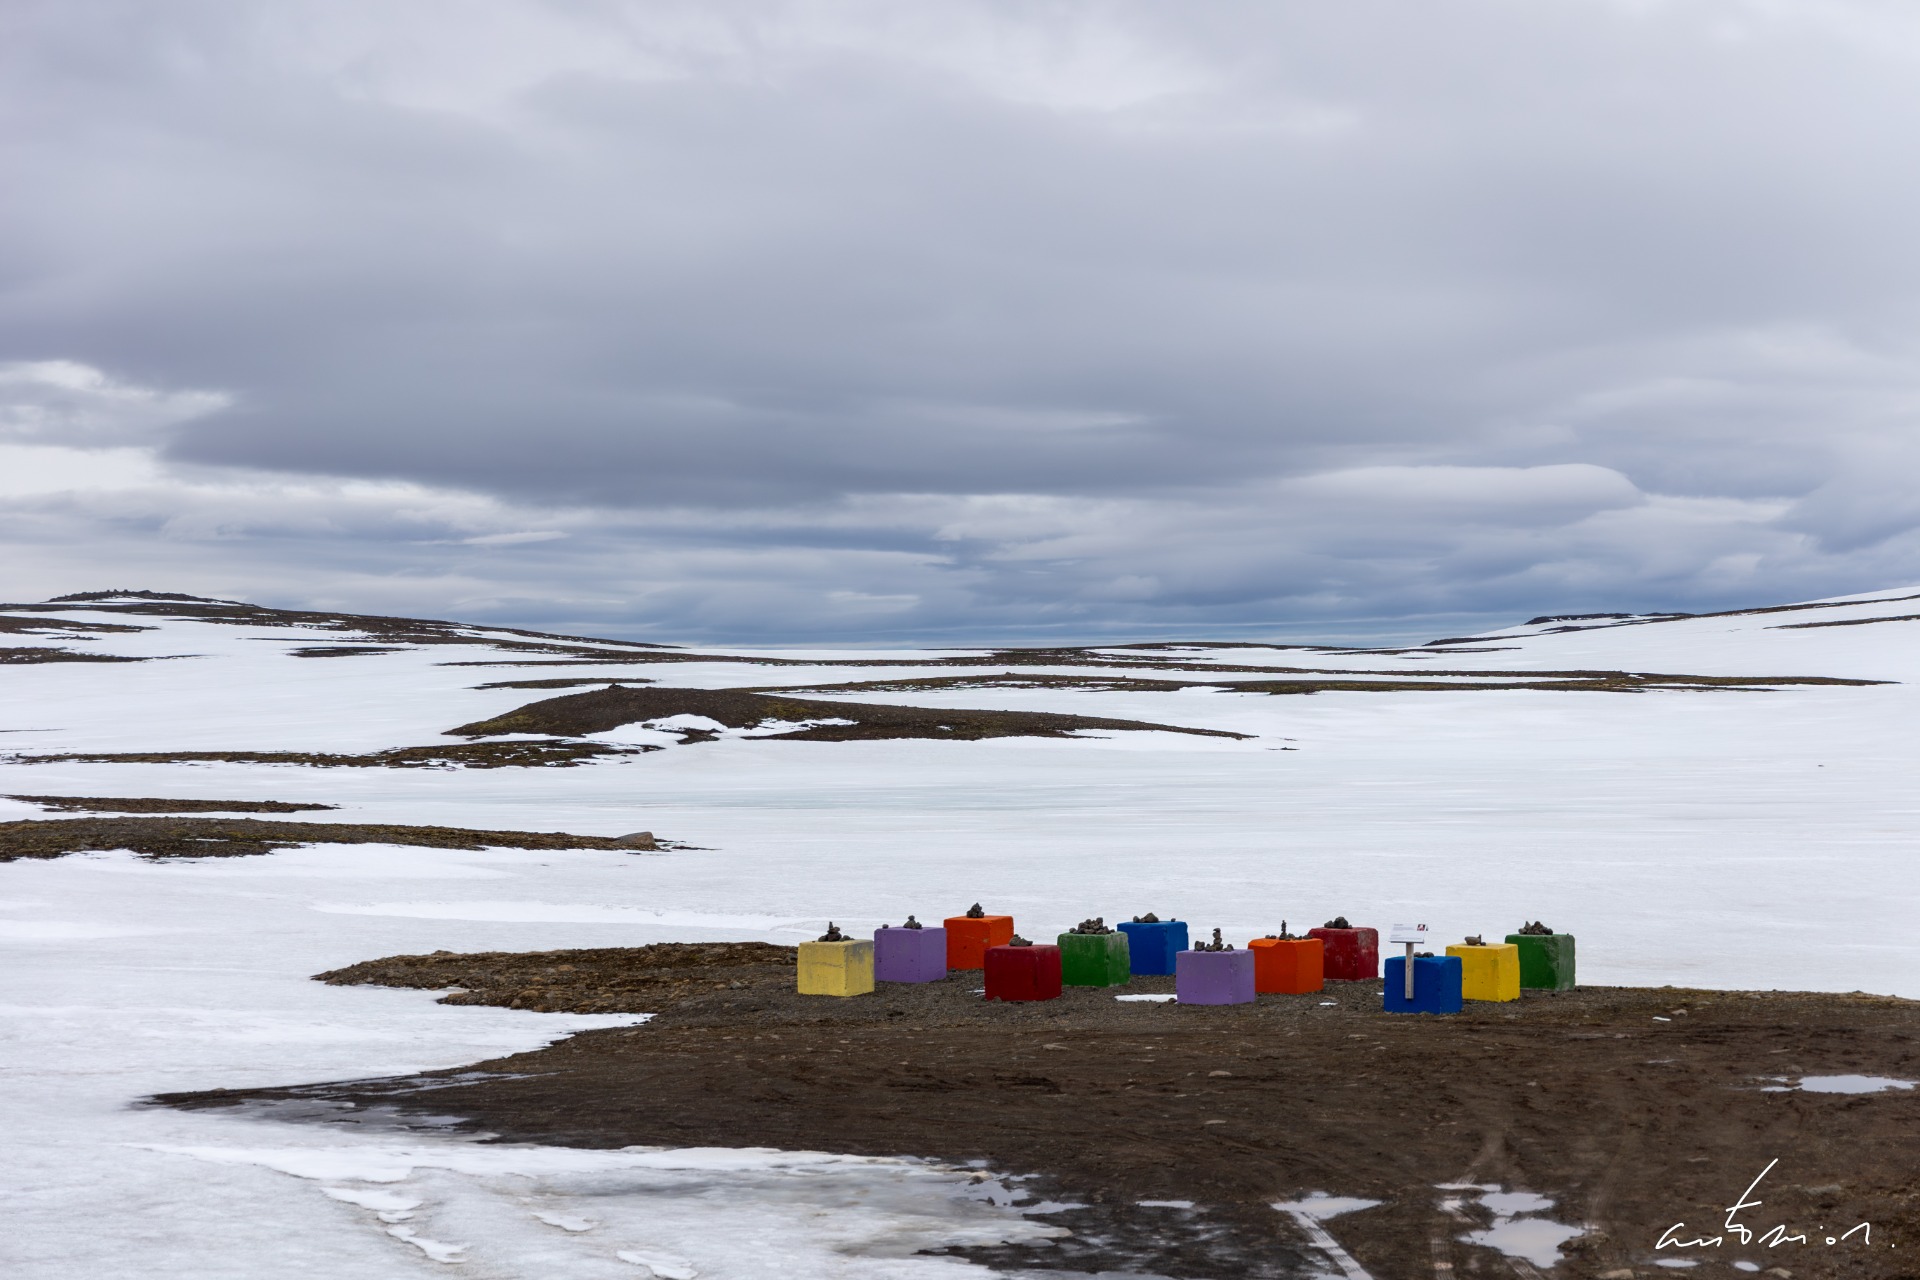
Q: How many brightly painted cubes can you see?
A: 12